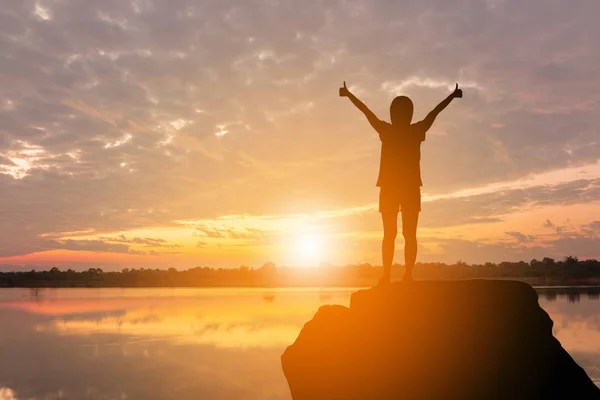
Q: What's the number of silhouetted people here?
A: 1